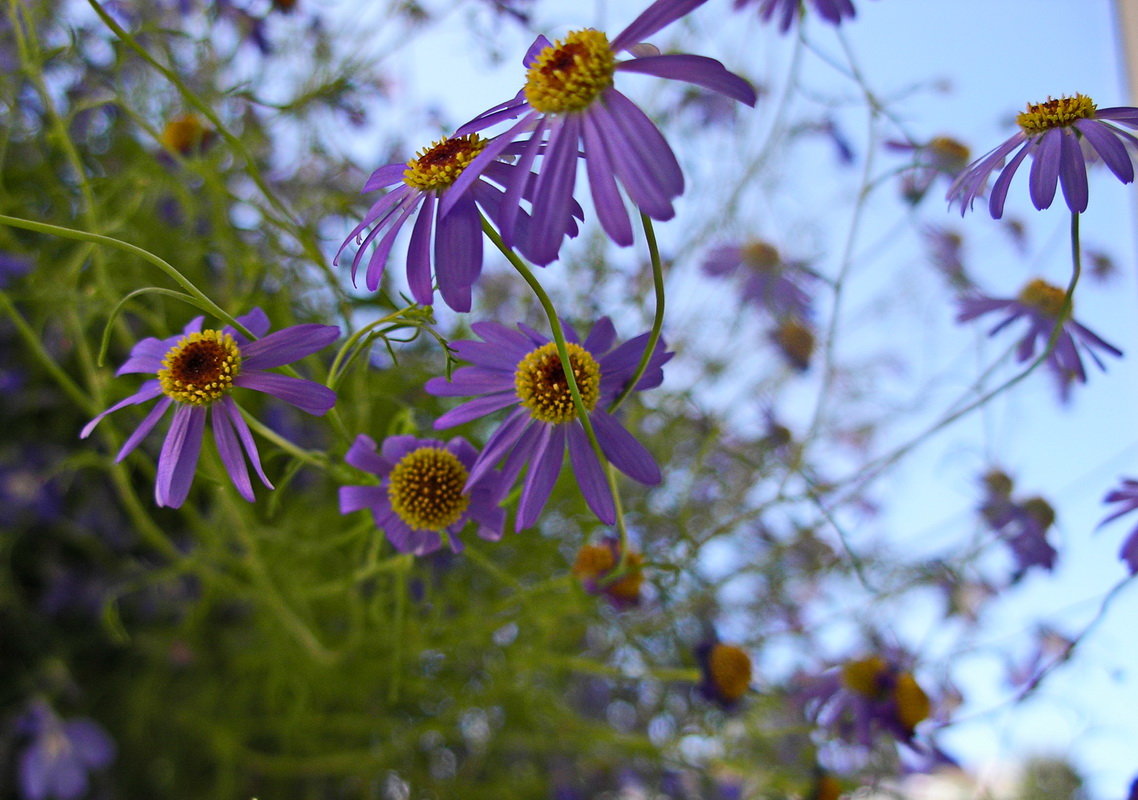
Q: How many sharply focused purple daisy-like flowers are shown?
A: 6